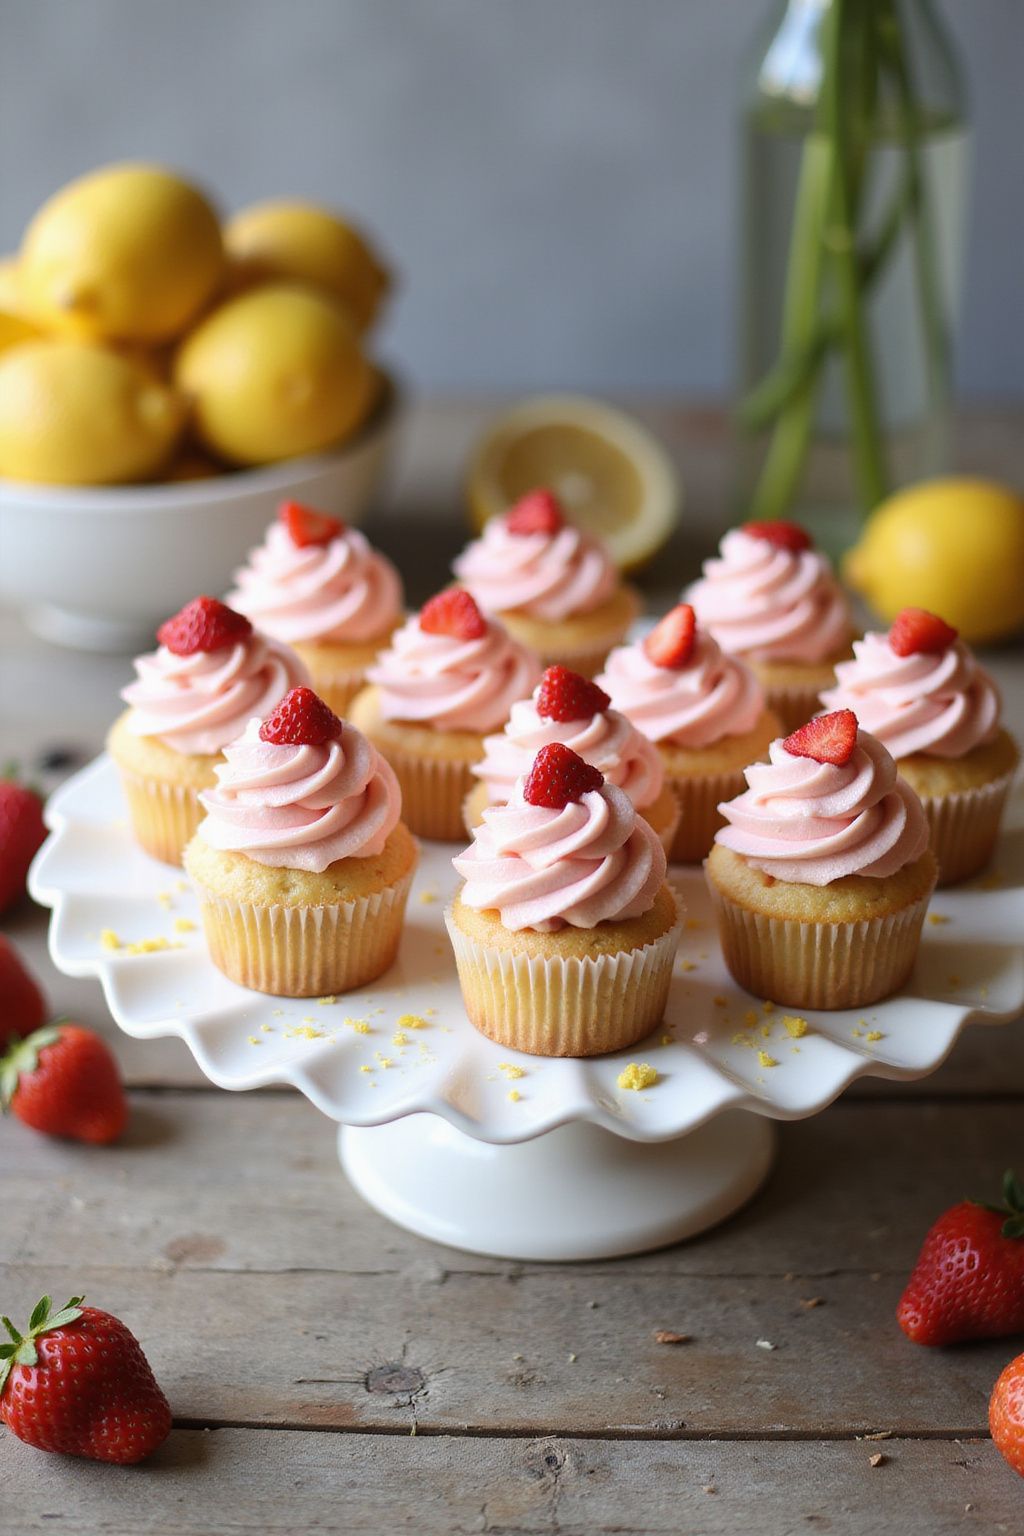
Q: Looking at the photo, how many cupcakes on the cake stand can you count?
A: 11